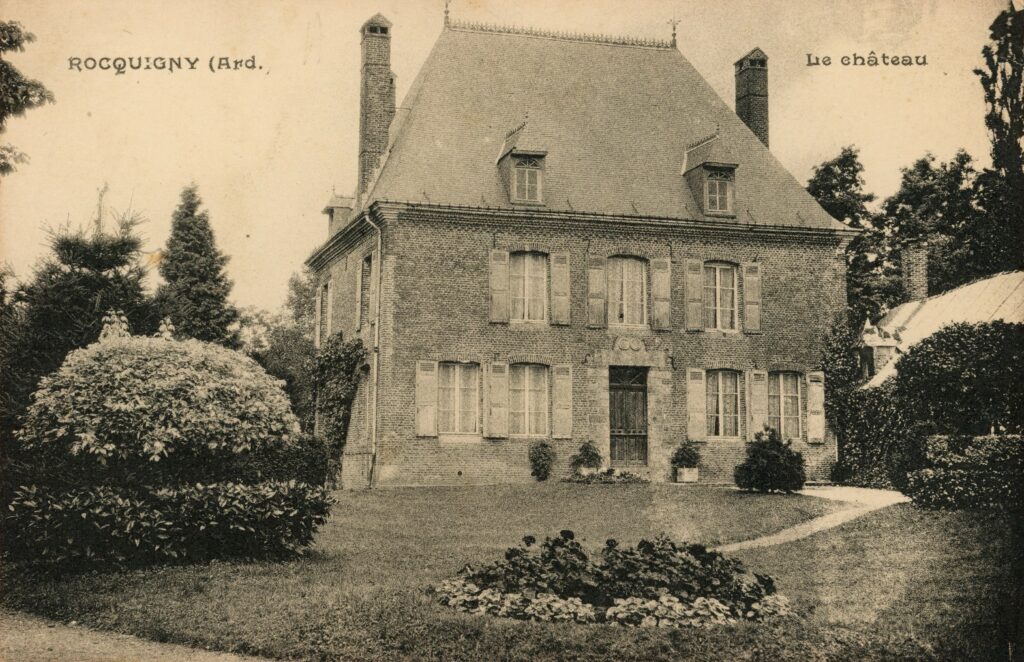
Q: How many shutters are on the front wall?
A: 12